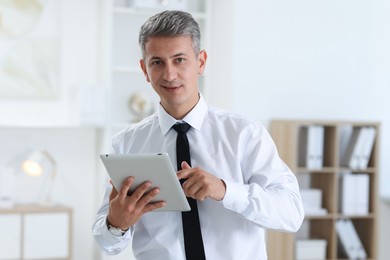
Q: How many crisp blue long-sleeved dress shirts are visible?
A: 0